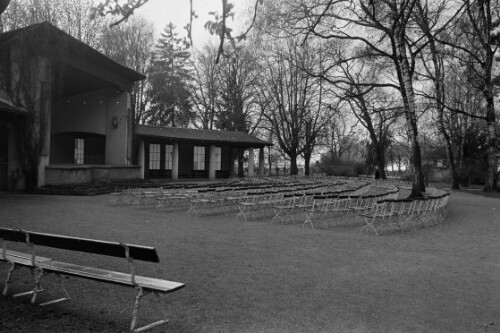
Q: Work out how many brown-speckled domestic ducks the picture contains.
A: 0